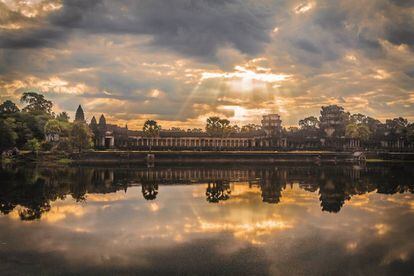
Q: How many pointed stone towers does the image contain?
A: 3